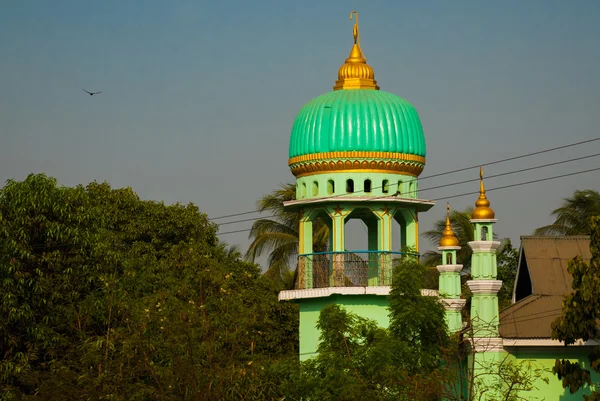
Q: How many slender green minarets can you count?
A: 2